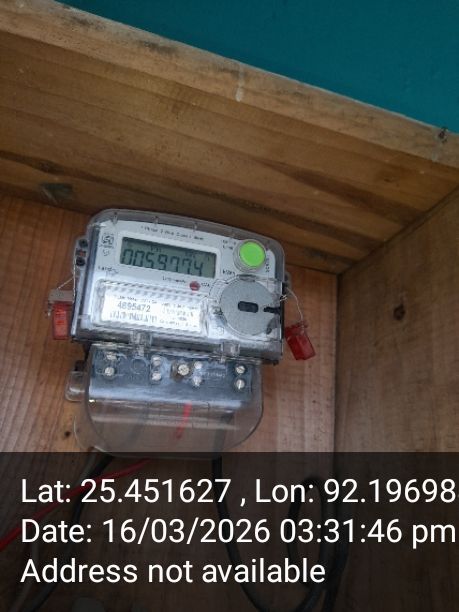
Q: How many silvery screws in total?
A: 9